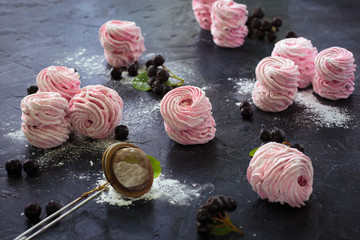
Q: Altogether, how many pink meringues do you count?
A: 11